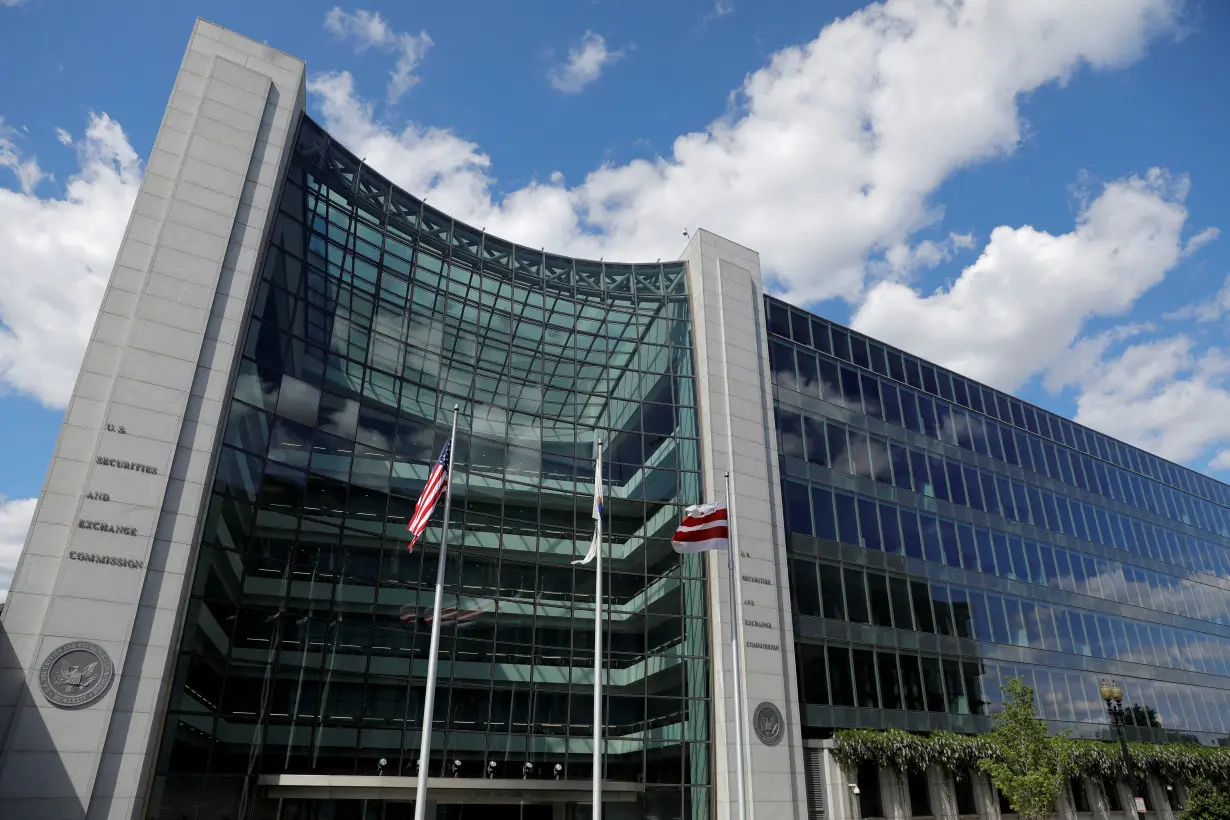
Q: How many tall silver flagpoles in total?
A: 3